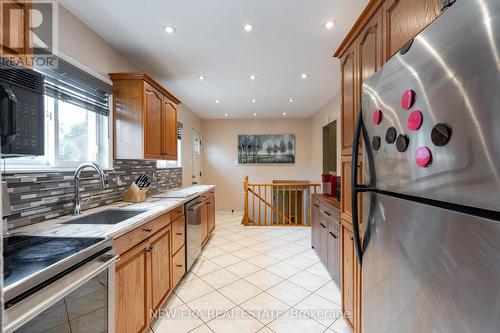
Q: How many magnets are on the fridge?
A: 8